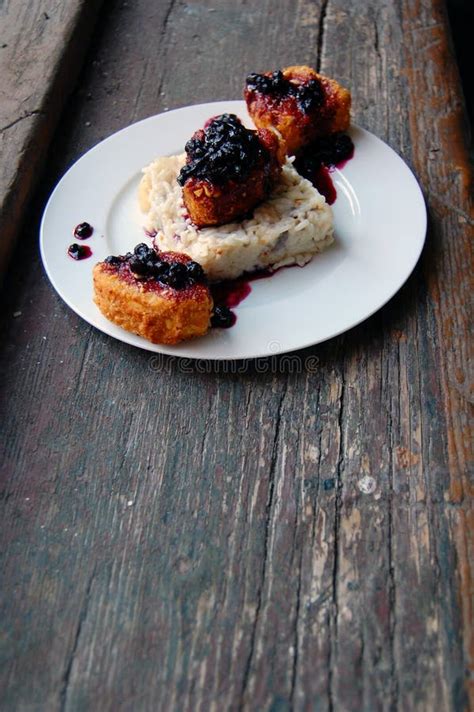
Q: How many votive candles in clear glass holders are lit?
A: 0